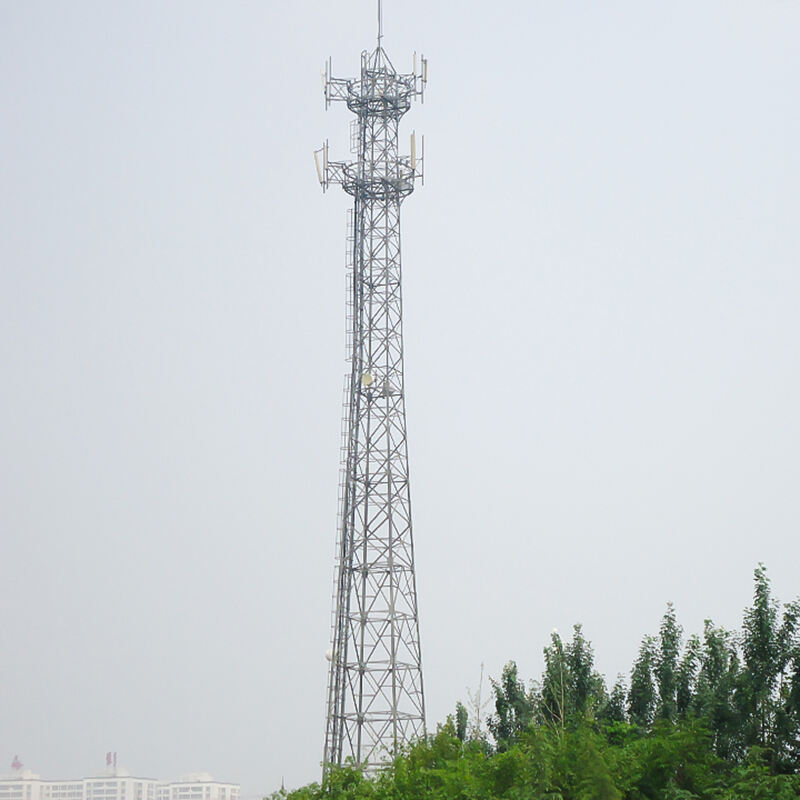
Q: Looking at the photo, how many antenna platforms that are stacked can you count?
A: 2